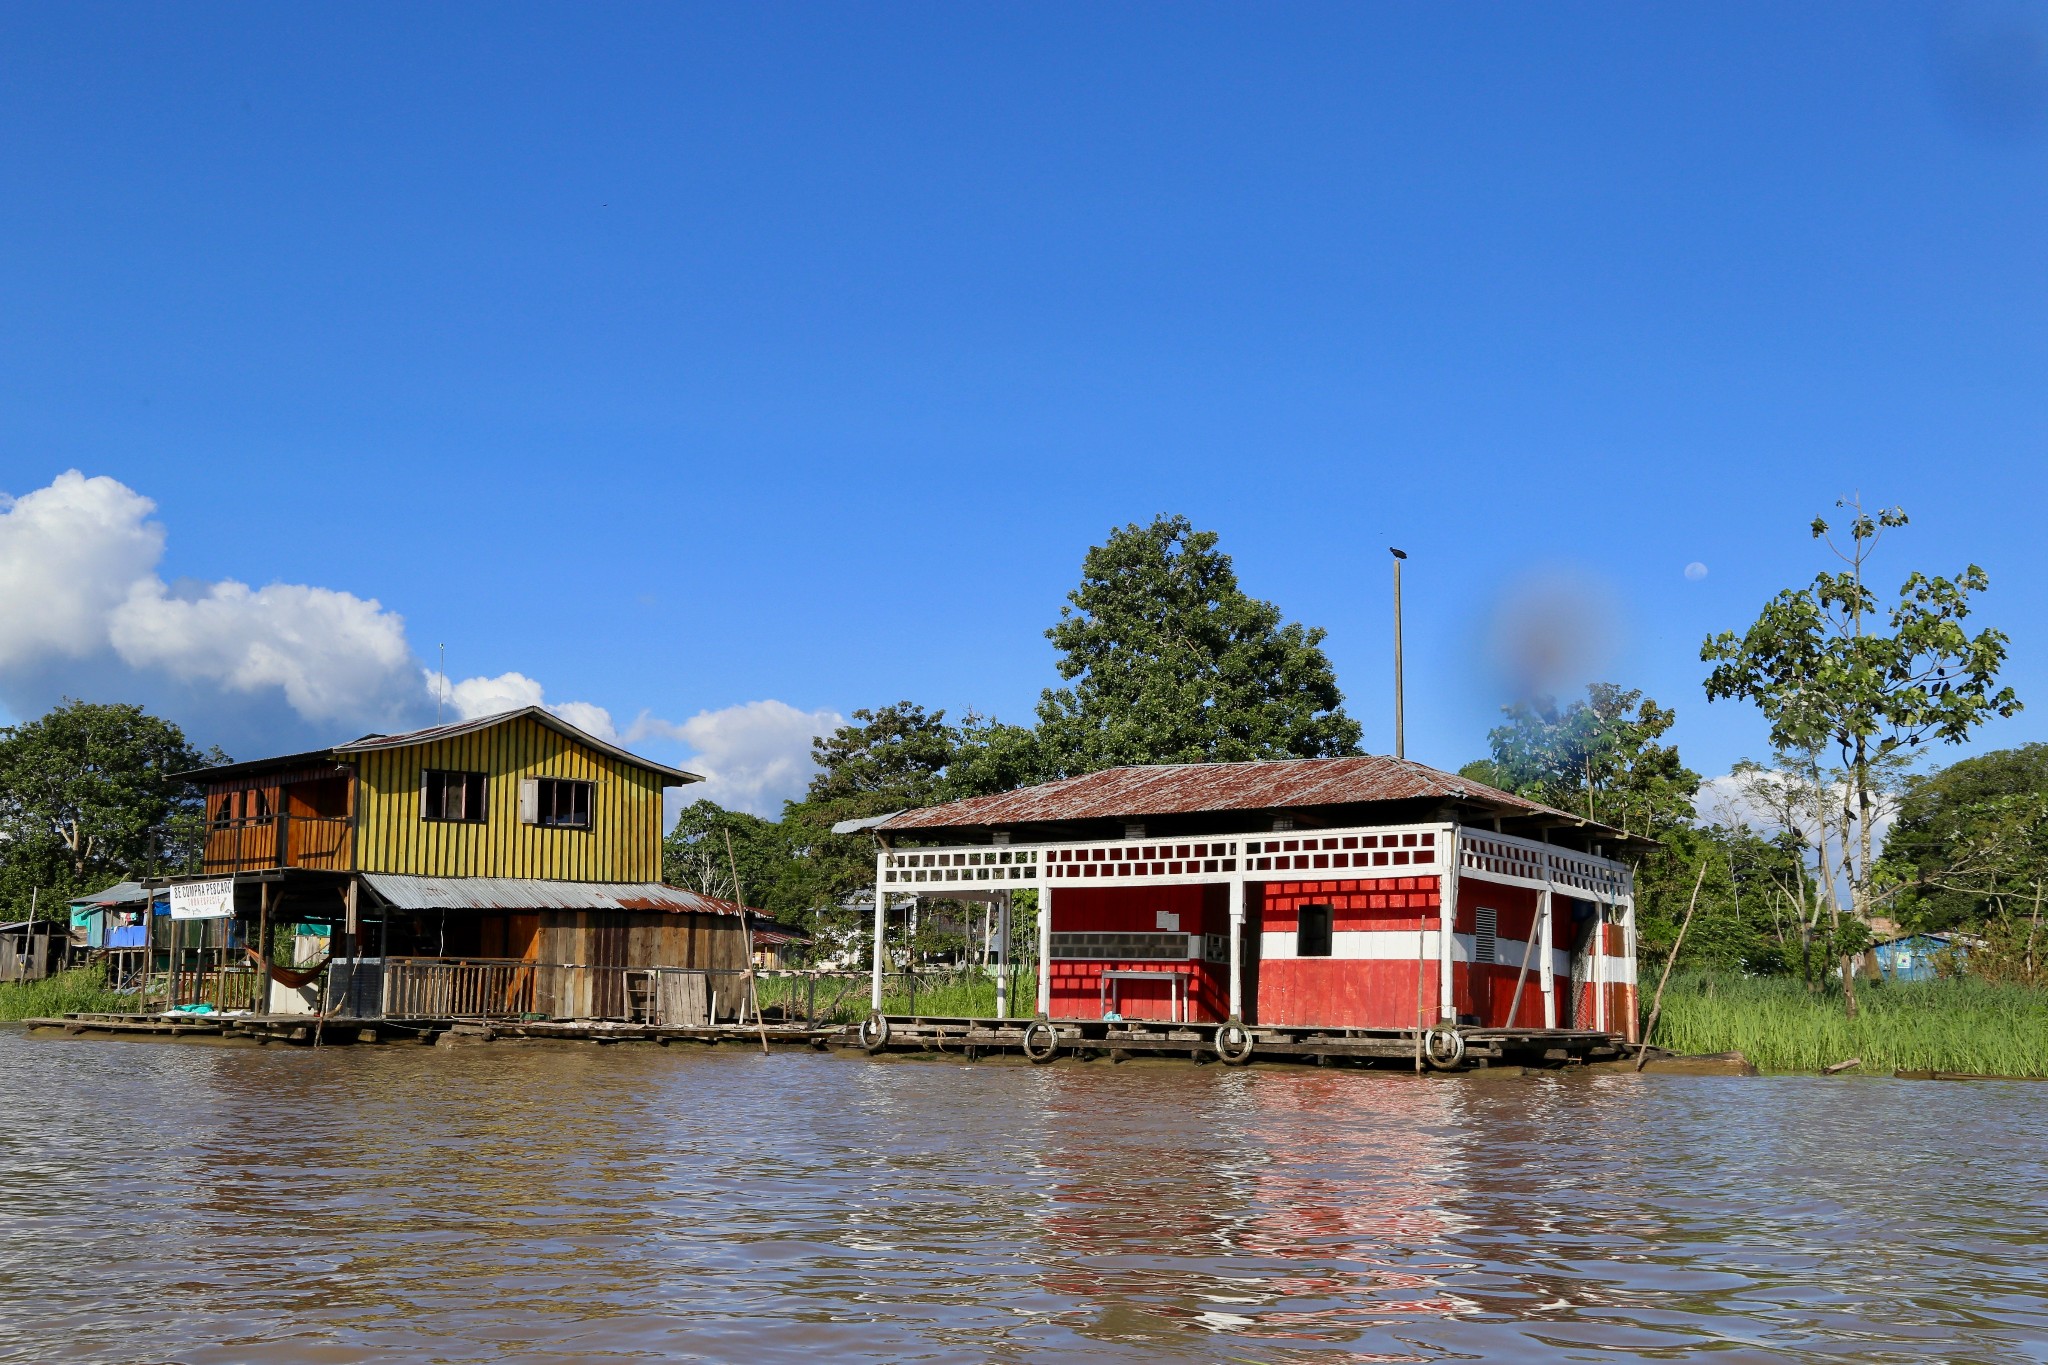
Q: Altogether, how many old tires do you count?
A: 4